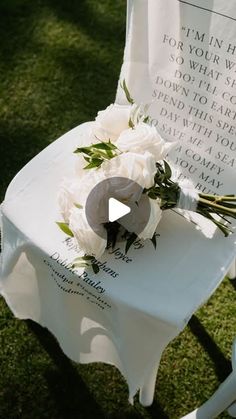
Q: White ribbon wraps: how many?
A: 1